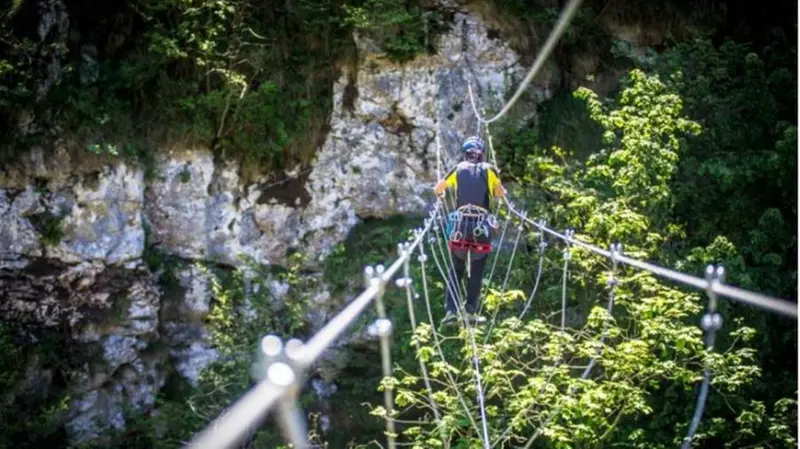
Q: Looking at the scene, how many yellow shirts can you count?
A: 1